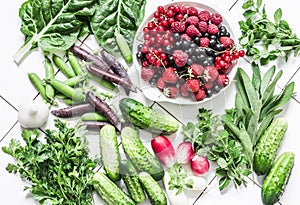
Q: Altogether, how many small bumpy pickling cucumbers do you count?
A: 8